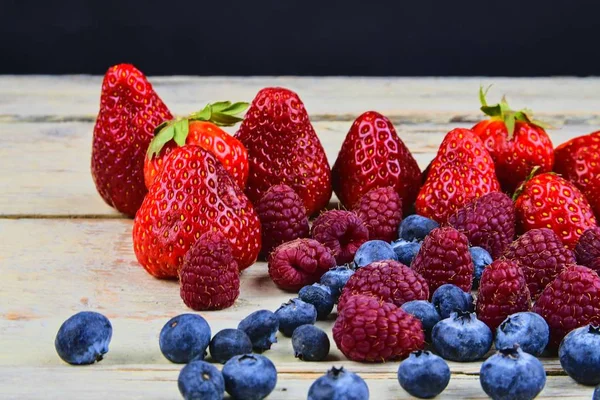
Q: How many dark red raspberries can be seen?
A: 13